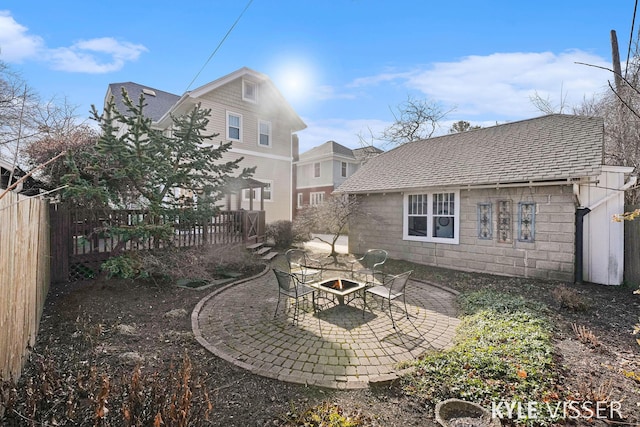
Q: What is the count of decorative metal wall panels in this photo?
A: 3